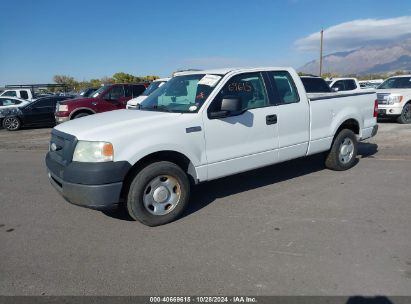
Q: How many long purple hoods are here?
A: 0